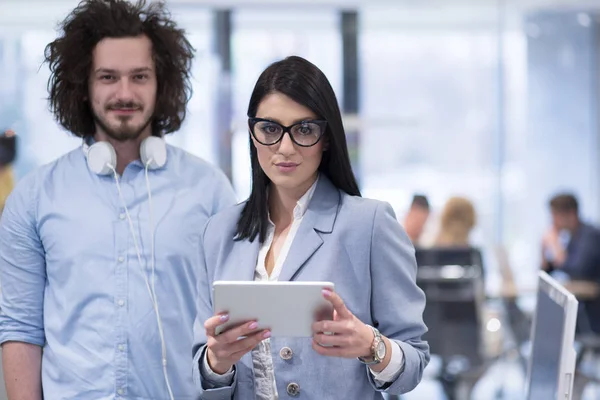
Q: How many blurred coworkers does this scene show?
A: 3